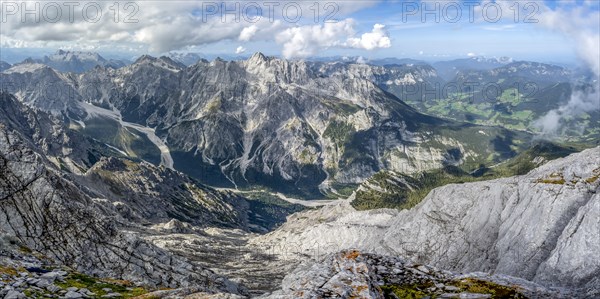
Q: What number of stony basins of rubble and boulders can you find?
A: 1